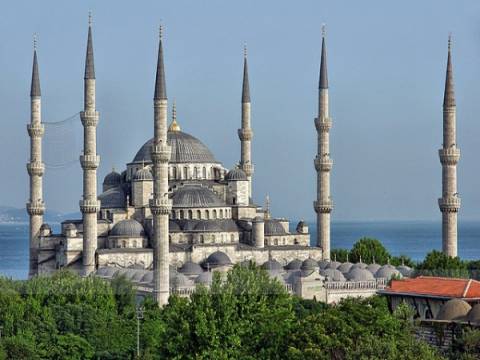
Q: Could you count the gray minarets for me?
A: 6